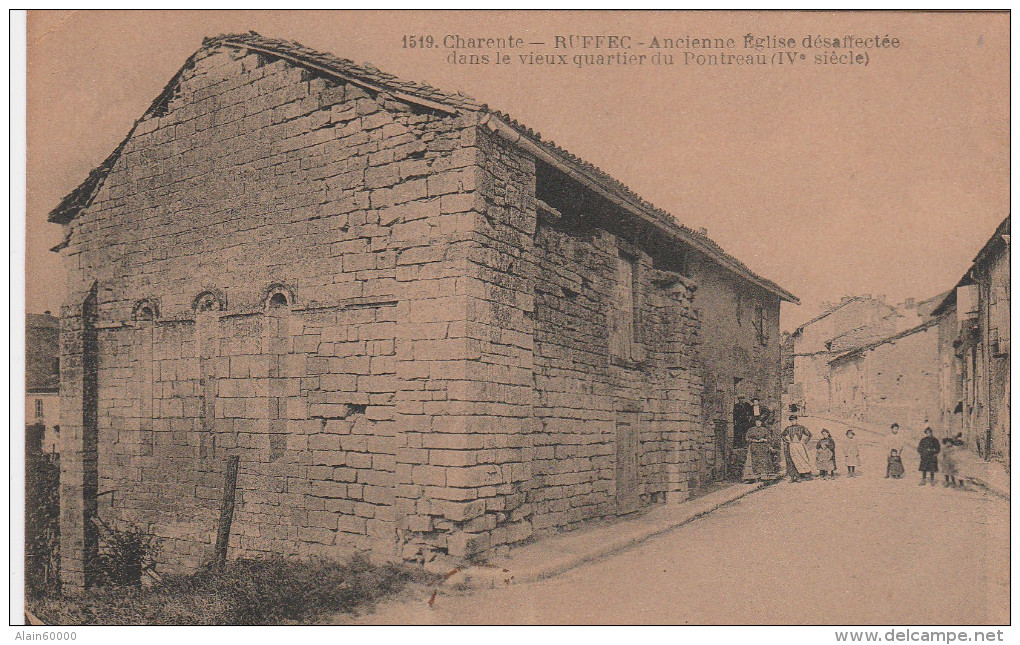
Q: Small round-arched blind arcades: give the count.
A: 3